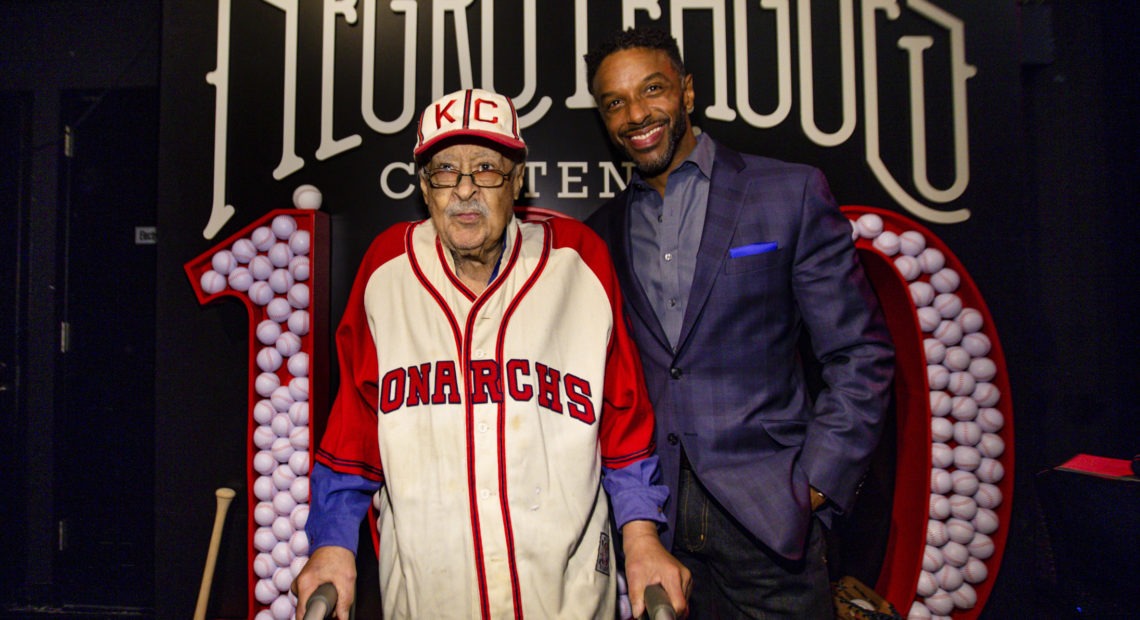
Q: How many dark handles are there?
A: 2